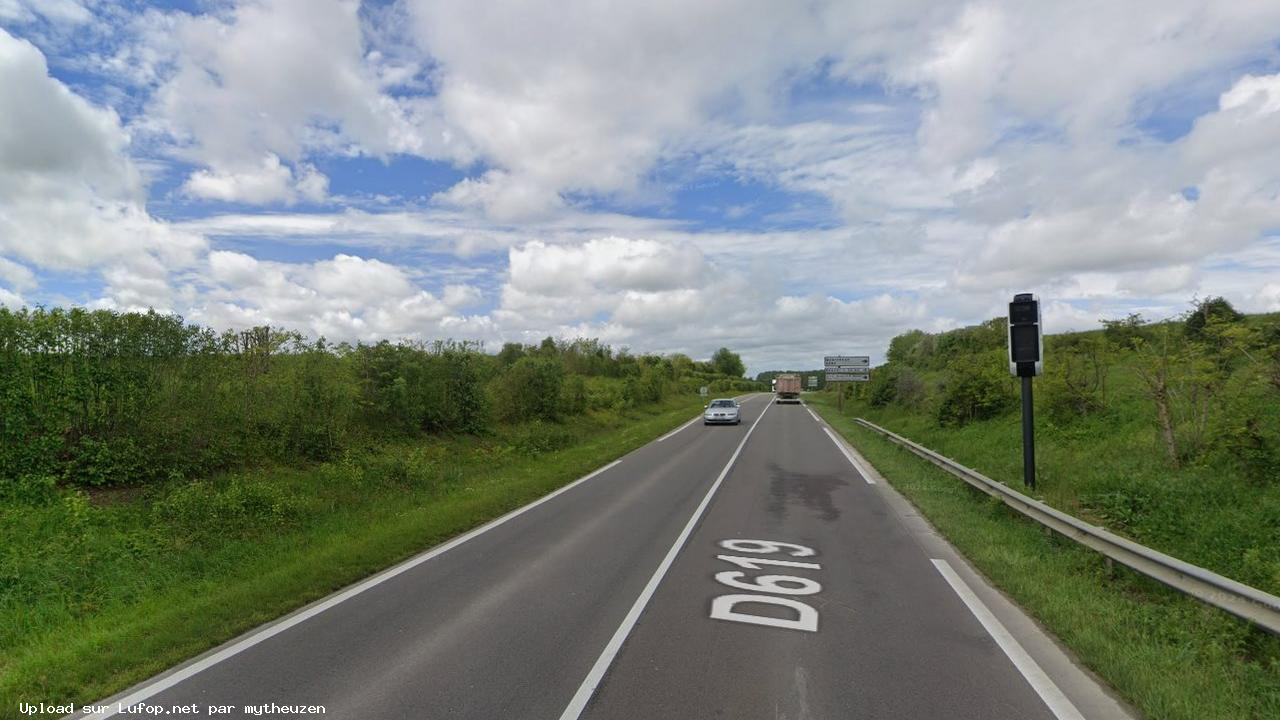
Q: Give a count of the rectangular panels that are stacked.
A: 3